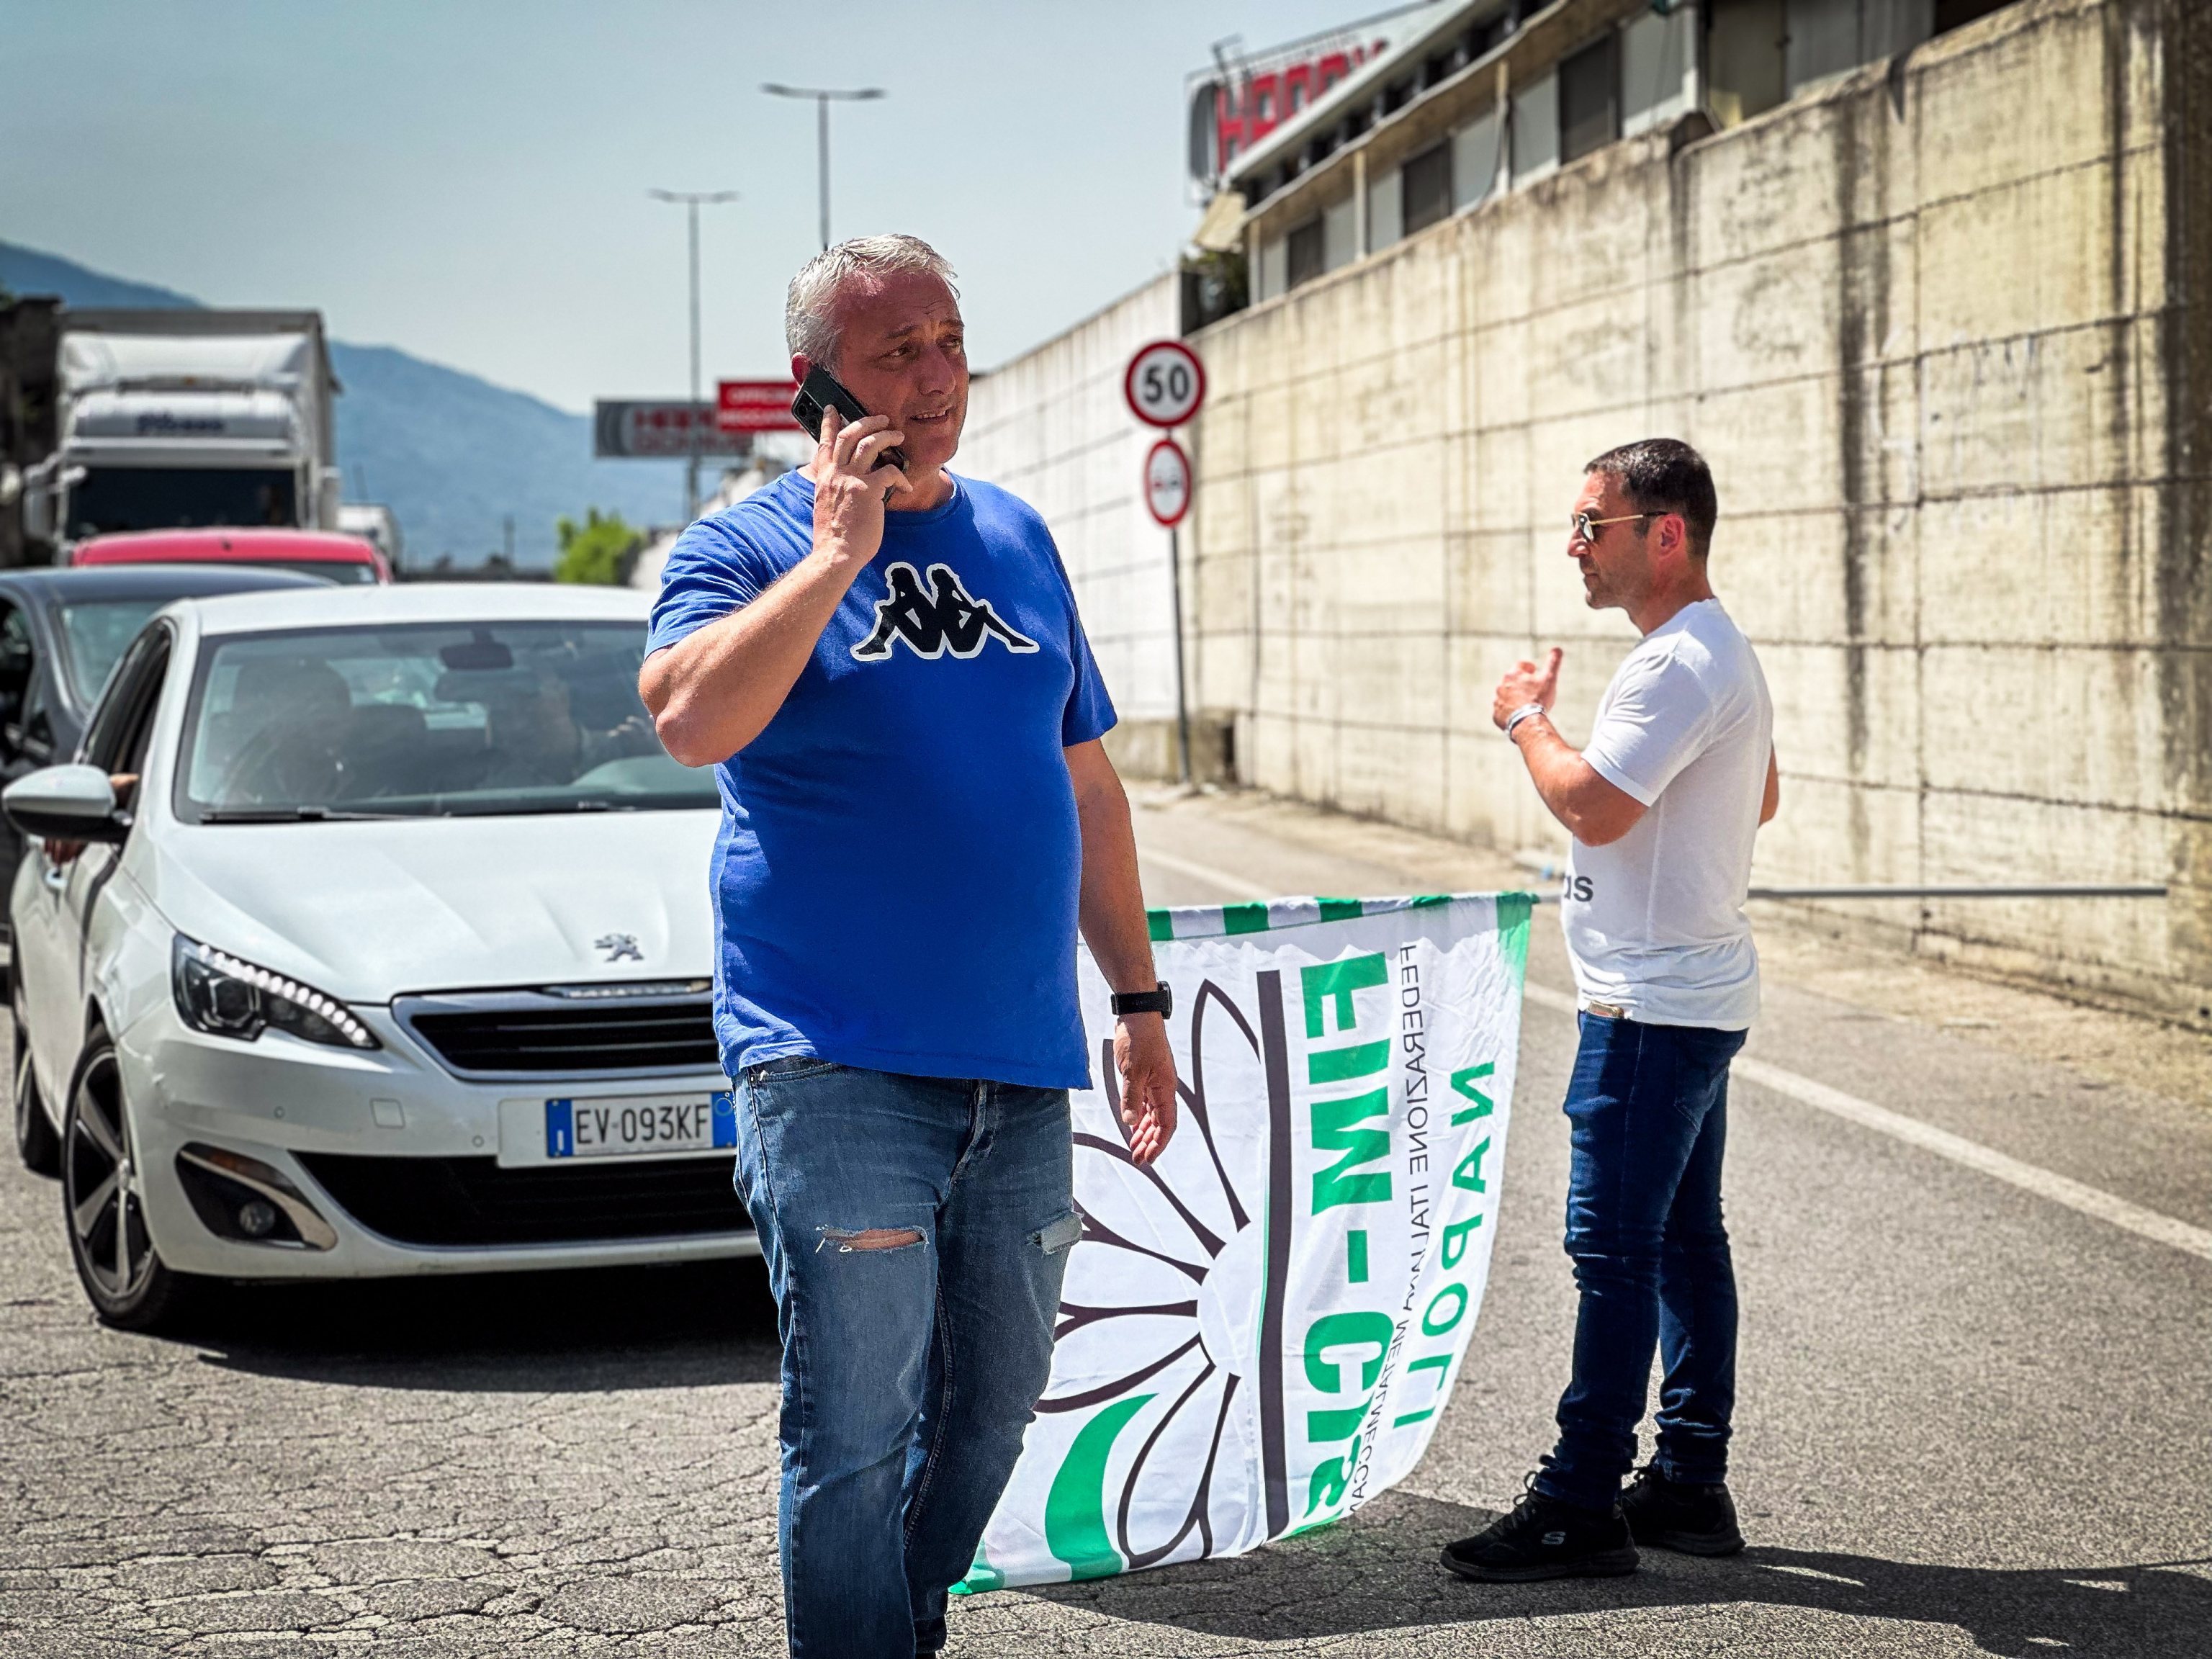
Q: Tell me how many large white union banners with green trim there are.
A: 1